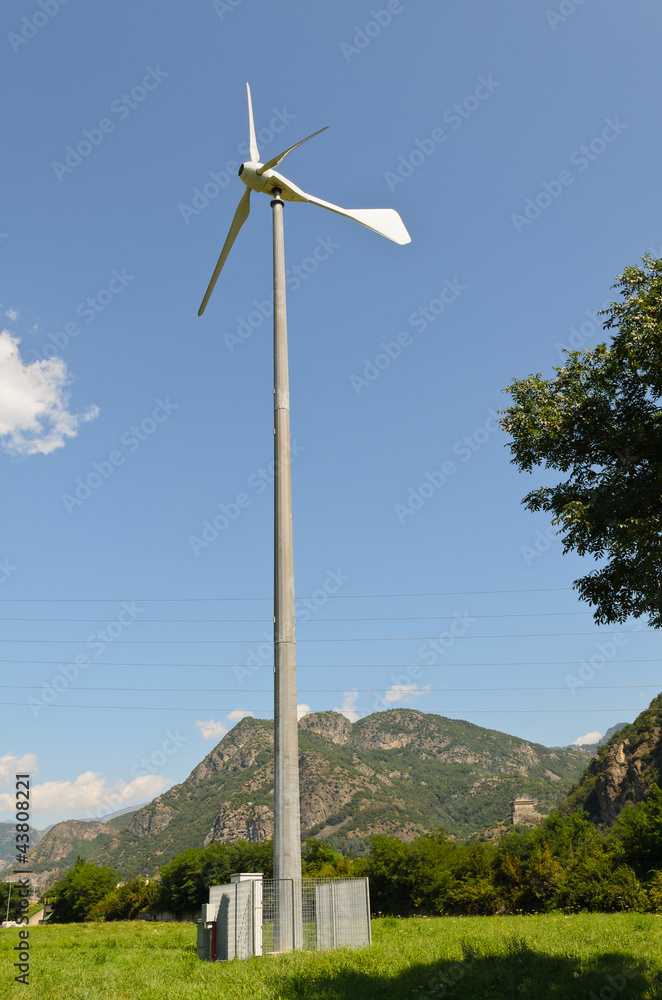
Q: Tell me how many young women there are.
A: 0